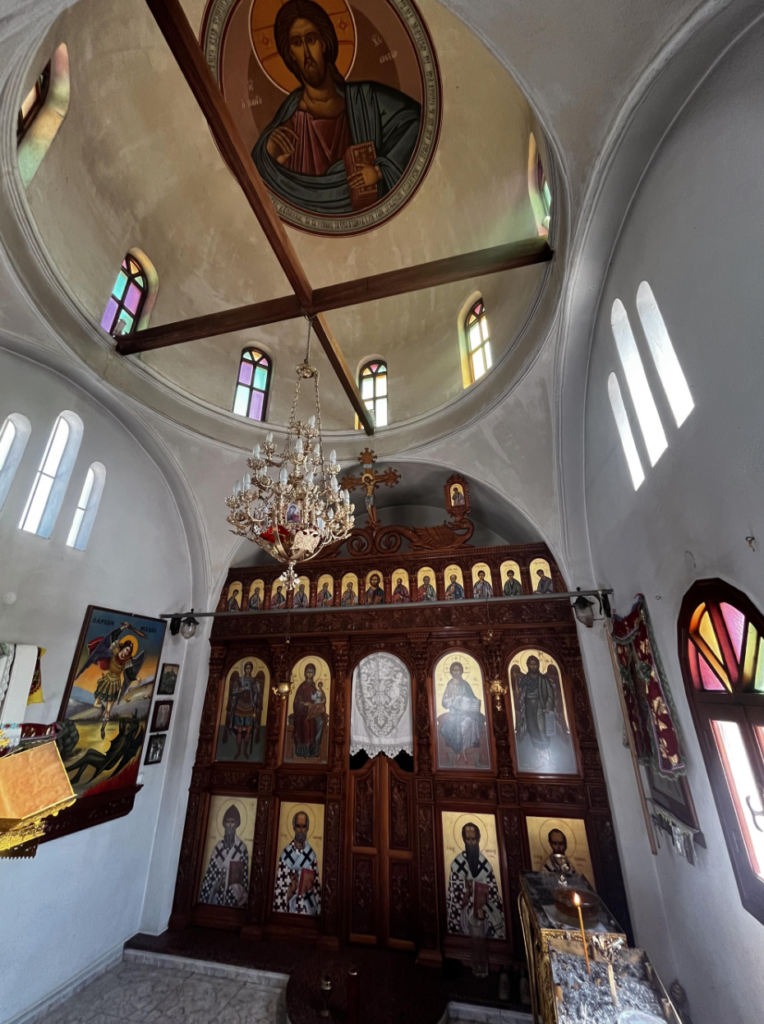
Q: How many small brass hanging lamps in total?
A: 2